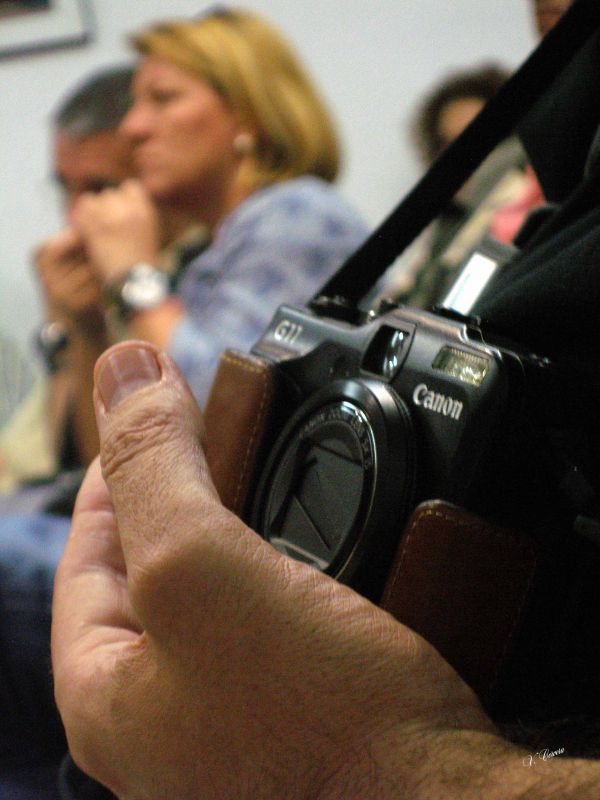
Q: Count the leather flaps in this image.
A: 2